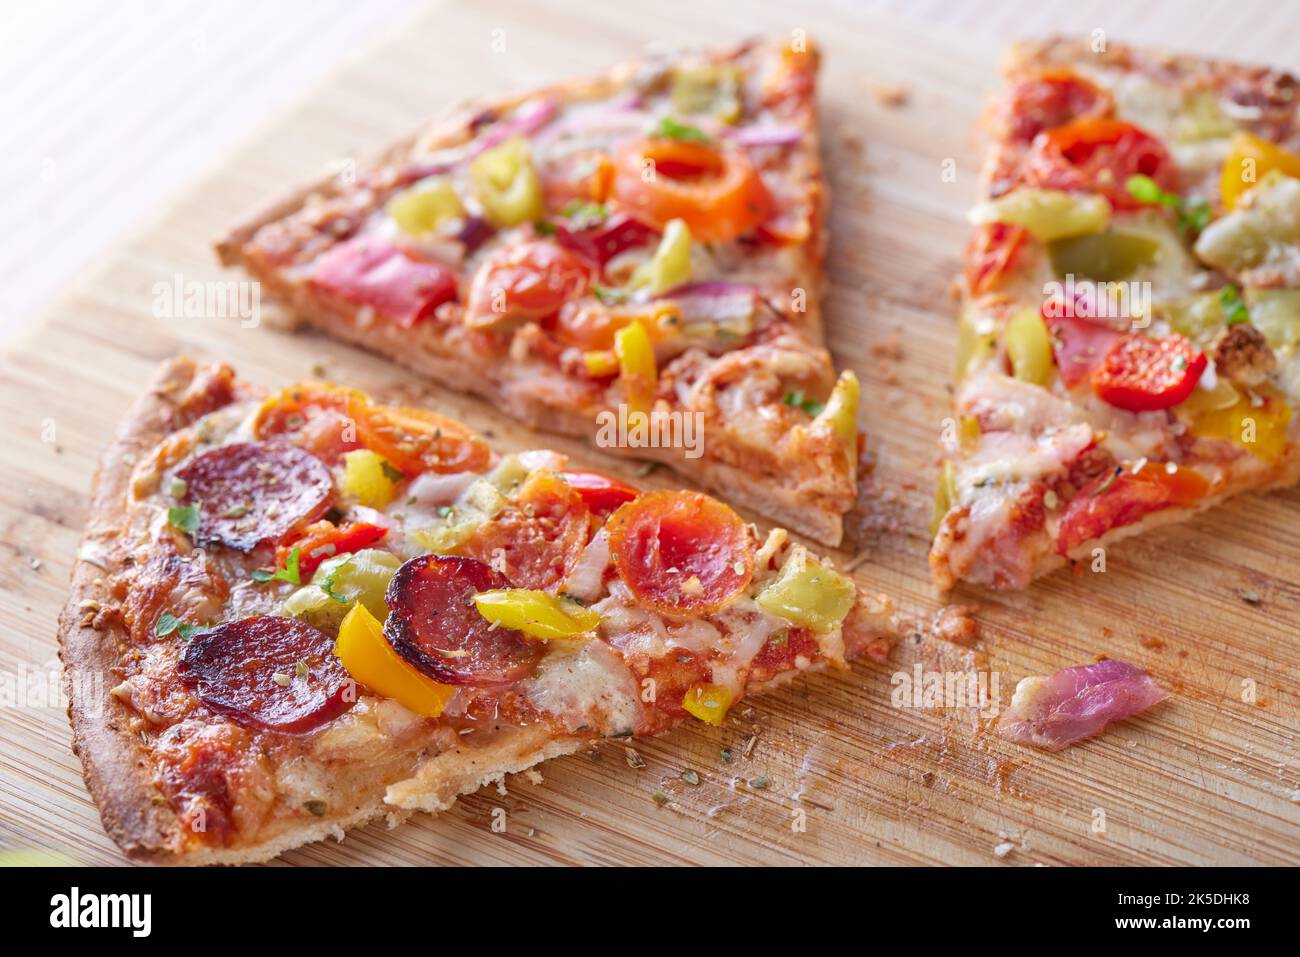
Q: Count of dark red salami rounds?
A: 3